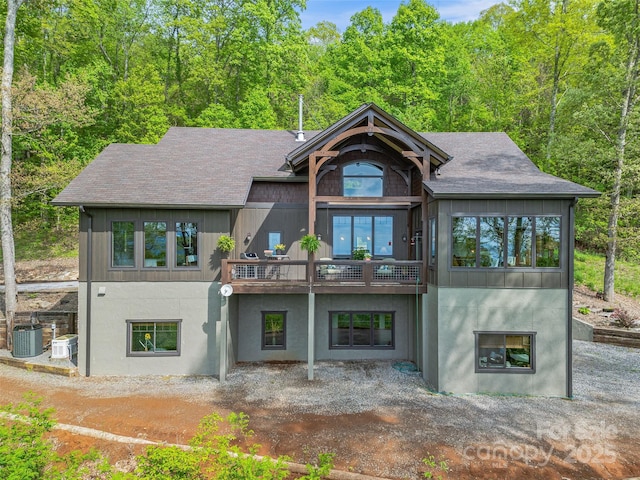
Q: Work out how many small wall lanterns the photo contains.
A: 3